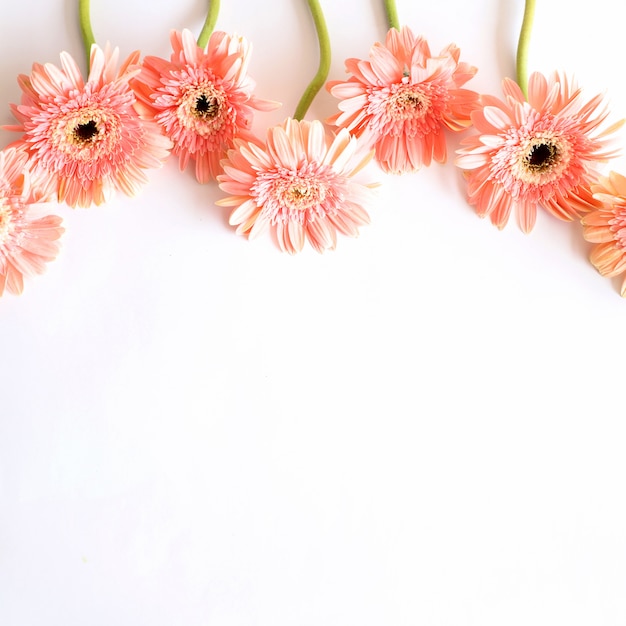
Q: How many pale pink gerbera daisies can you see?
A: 7